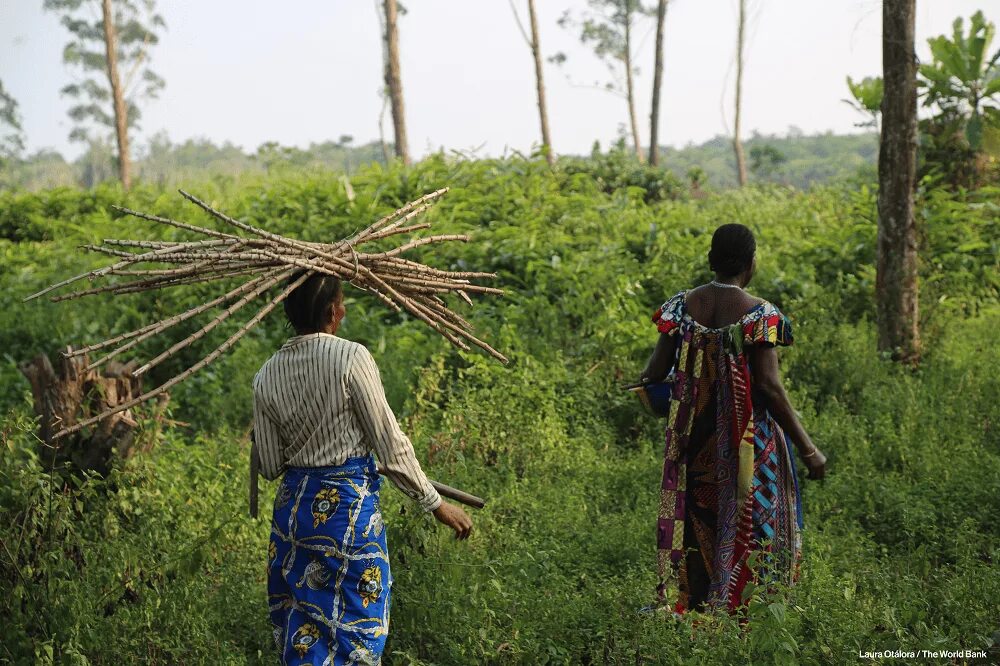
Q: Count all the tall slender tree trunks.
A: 7